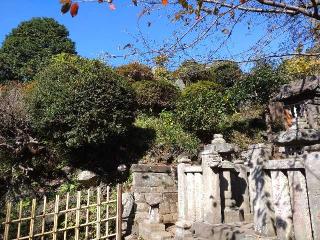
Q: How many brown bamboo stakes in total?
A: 11